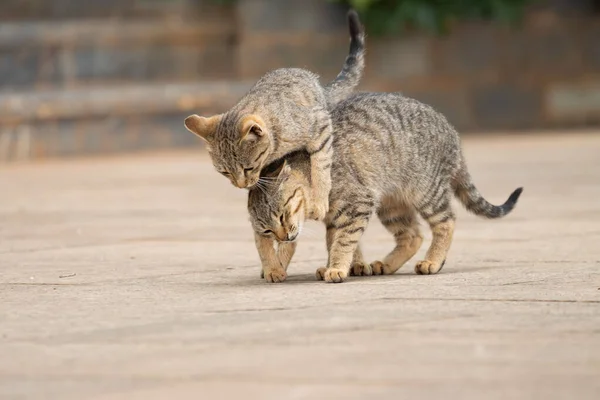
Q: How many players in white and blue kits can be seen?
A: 0